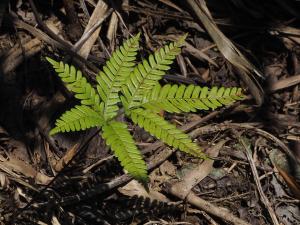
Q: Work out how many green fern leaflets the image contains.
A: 7